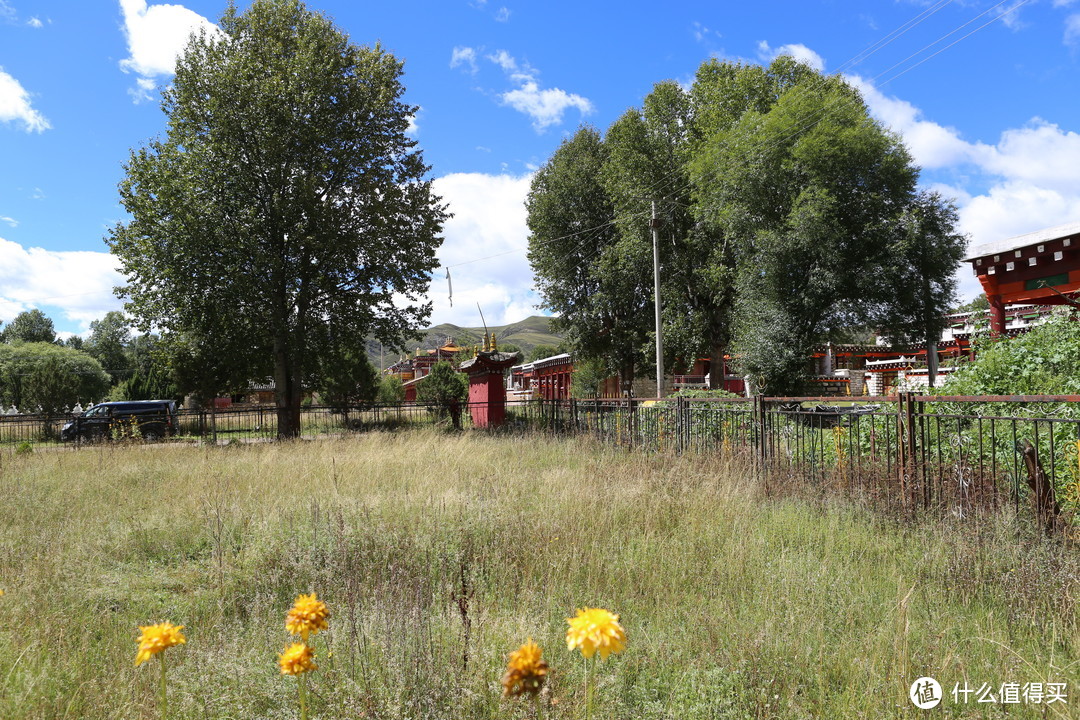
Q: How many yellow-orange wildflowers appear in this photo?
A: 5